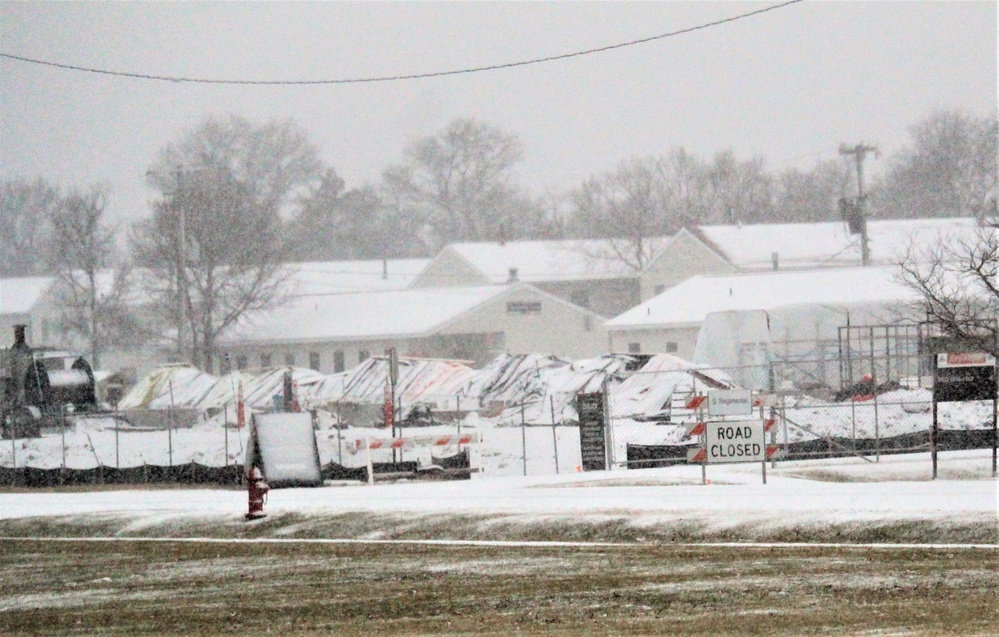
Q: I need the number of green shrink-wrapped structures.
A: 0